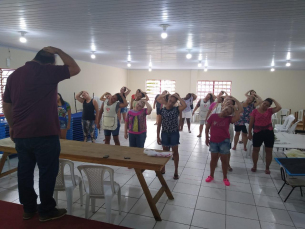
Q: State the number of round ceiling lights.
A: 10